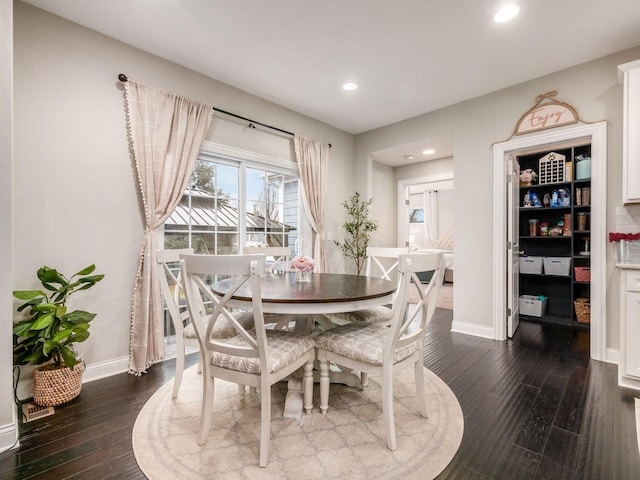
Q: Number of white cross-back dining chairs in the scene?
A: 5